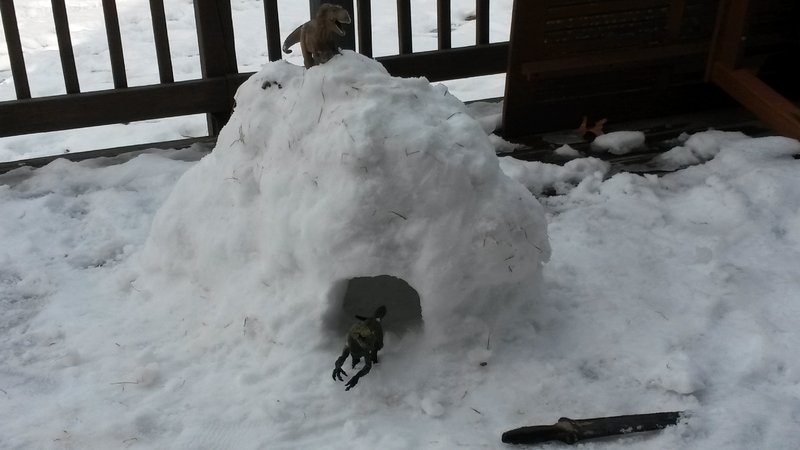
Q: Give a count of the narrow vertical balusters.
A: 9